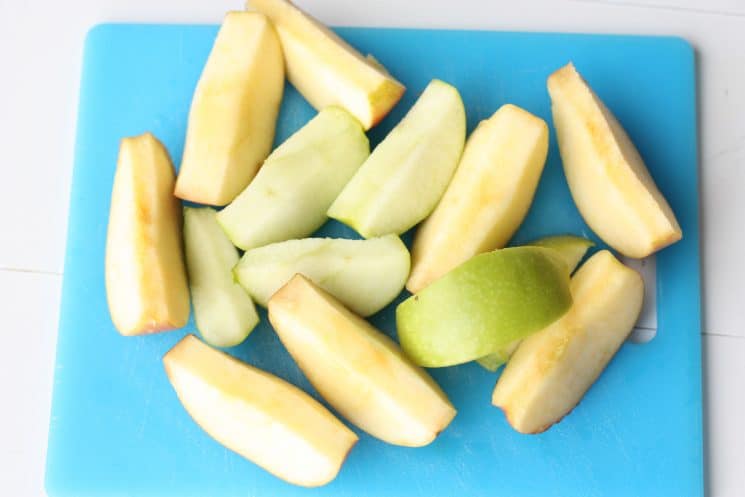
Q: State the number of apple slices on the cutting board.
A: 14